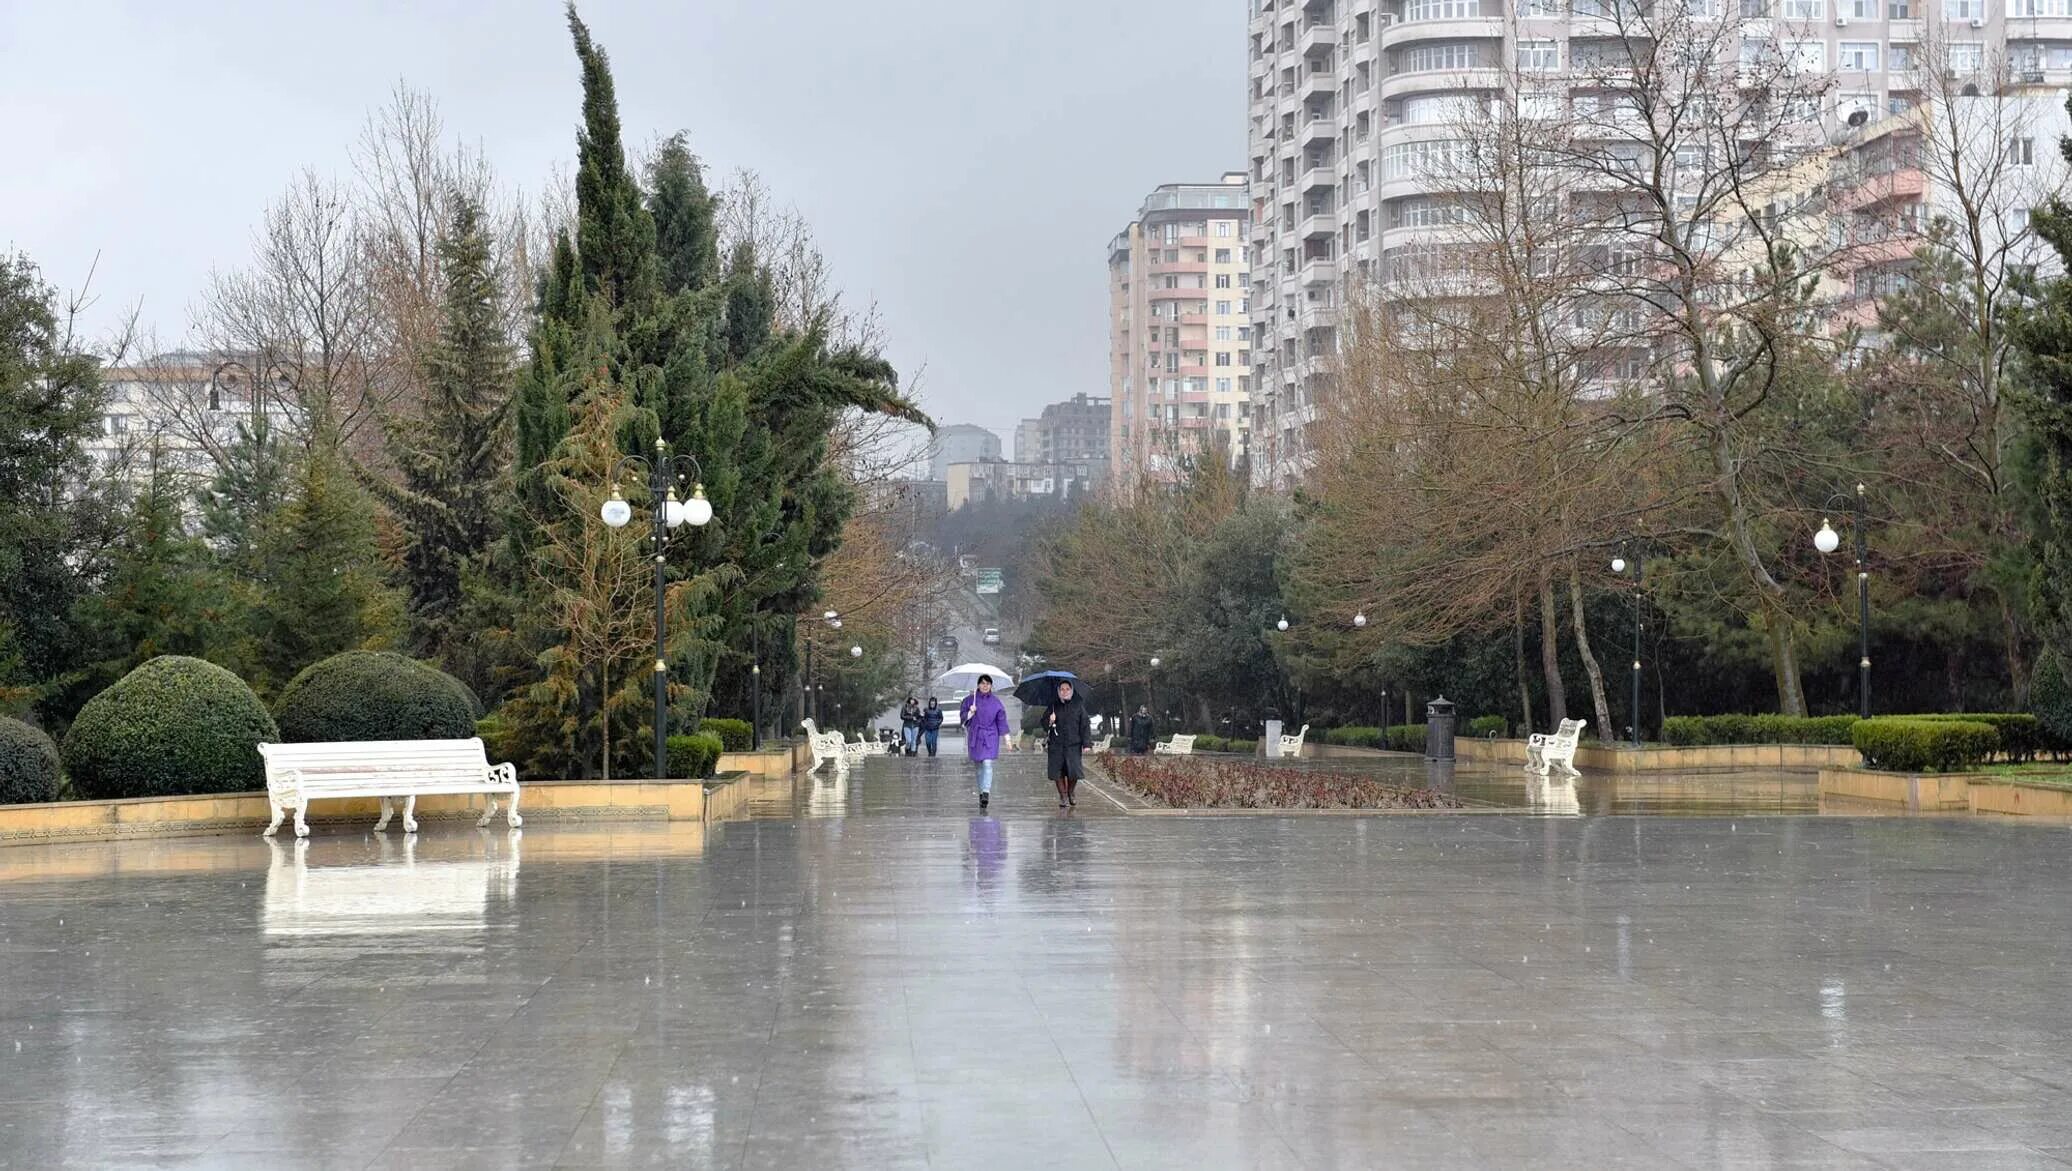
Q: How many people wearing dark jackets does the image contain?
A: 4